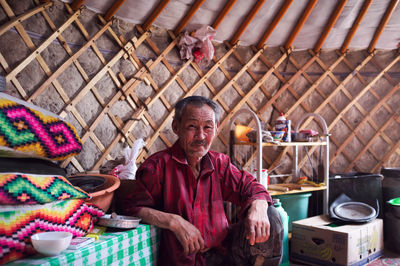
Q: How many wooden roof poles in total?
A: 11